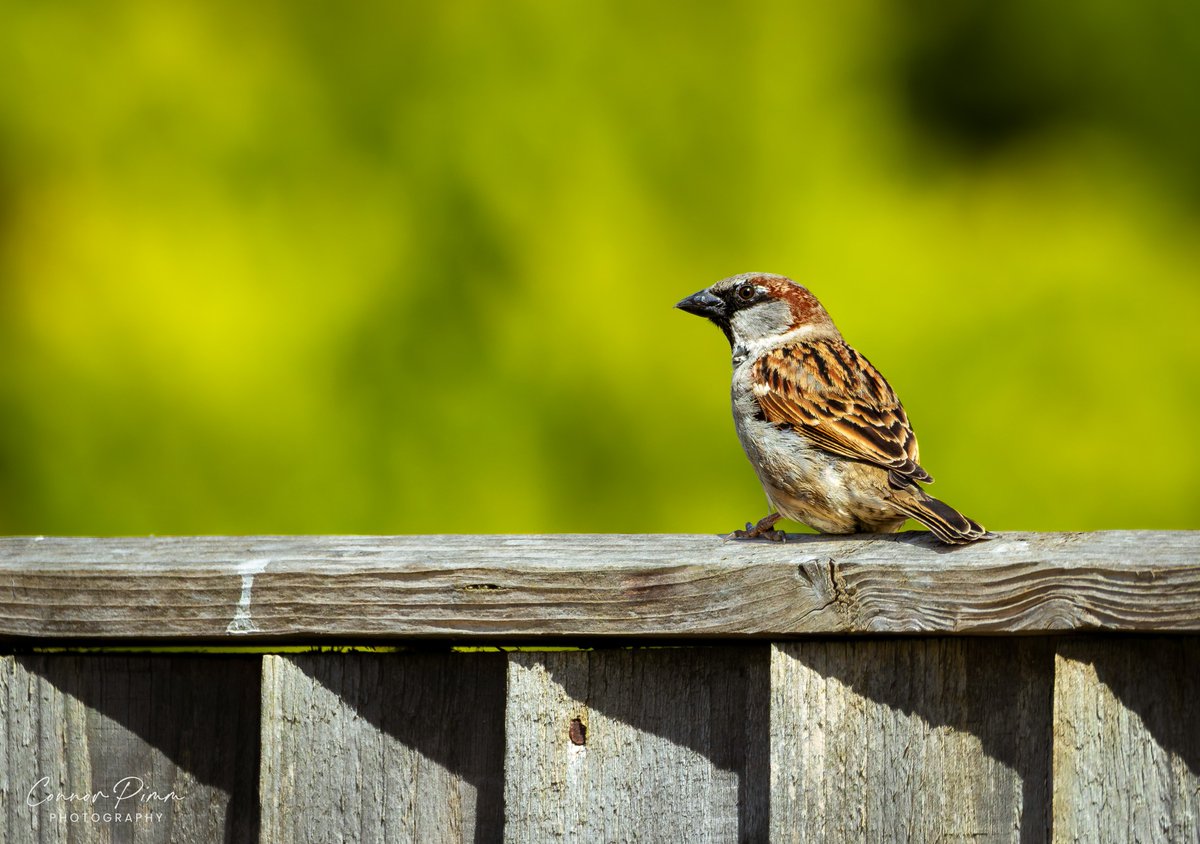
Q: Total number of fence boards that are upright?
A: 5